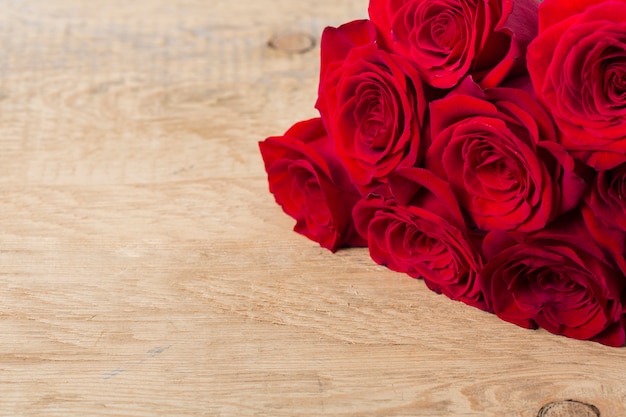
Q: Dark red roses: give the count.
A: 8